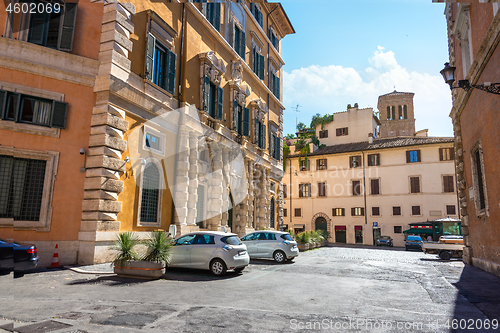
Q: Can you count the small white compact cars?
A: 2